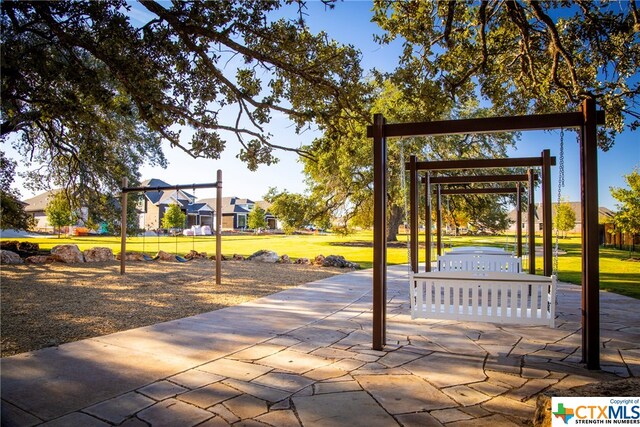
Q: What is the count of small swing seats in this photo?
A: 2